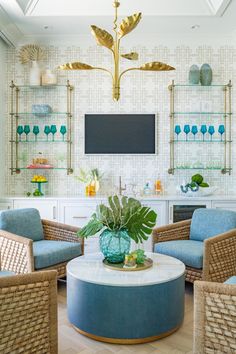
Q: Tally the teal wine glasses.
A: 12